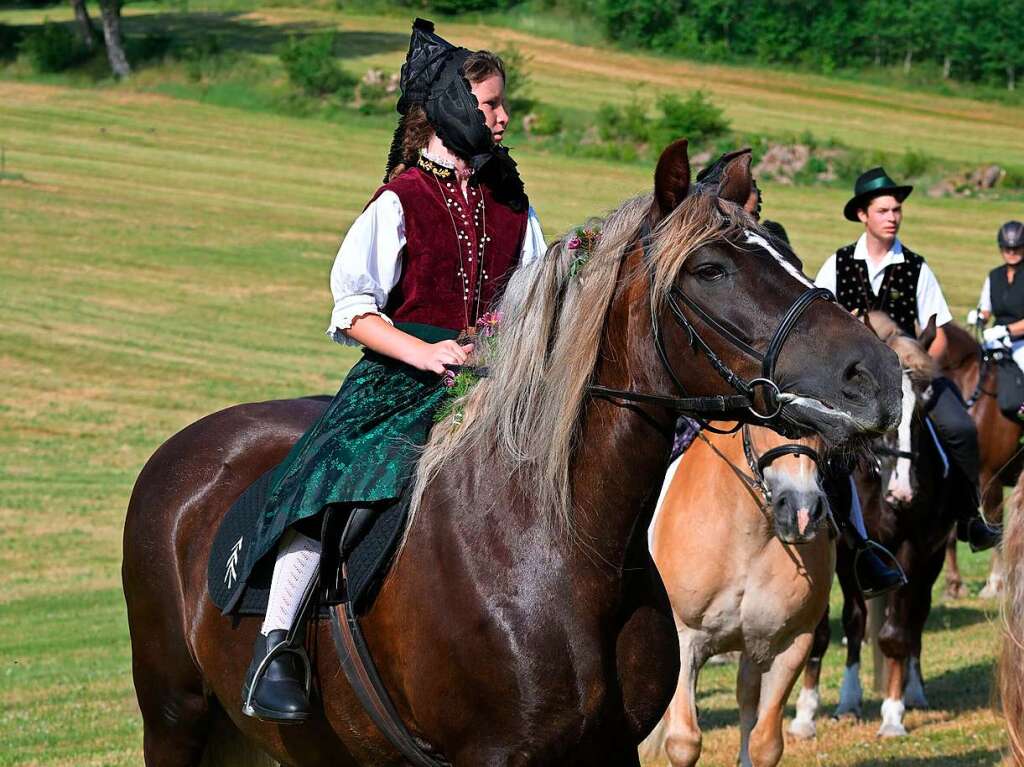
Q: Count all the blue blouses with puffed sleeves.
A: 0